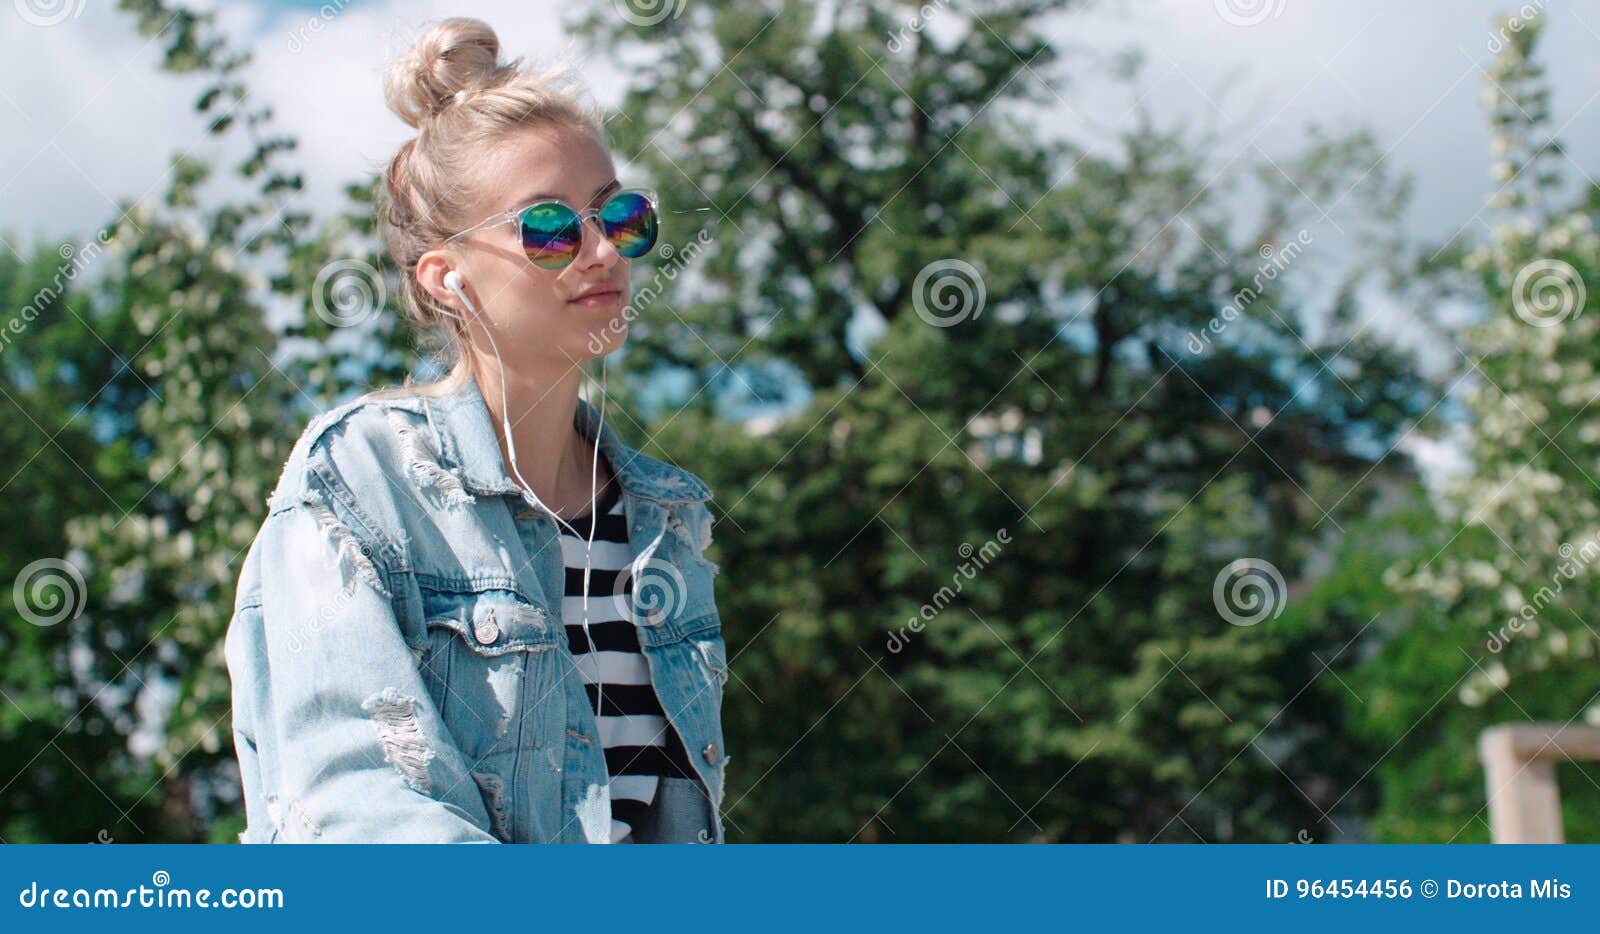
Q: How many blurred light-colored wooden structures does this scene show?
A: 1